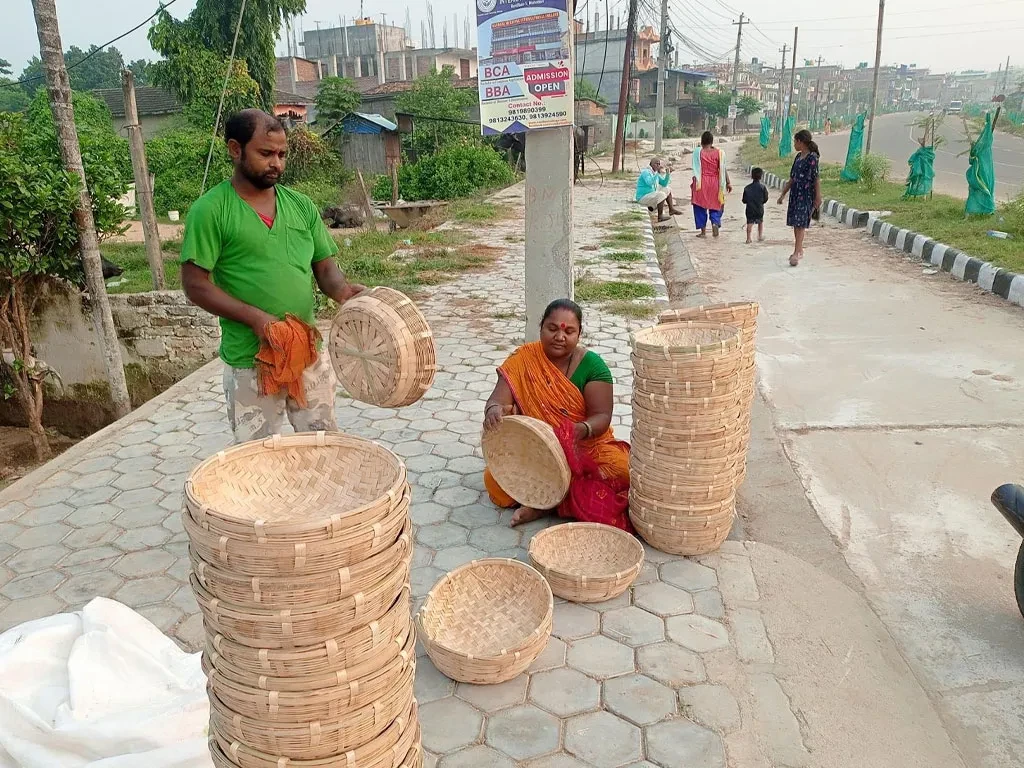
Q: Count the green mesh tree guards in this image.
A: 5